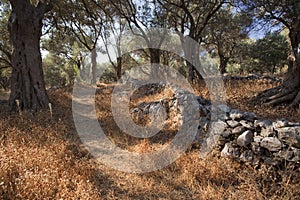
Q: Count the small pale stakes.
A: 2